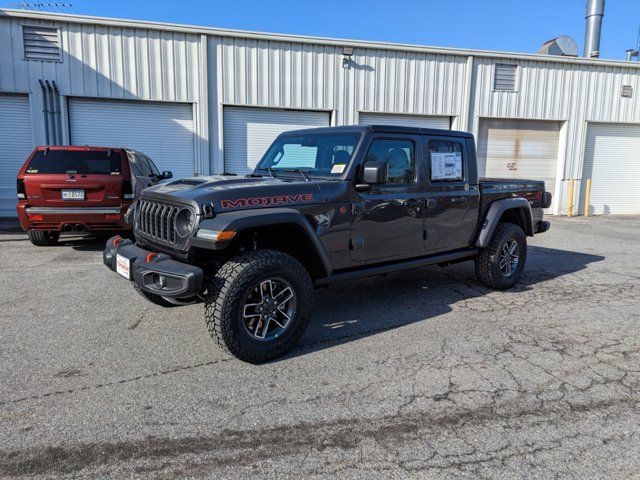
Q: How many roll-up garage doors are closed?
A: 6